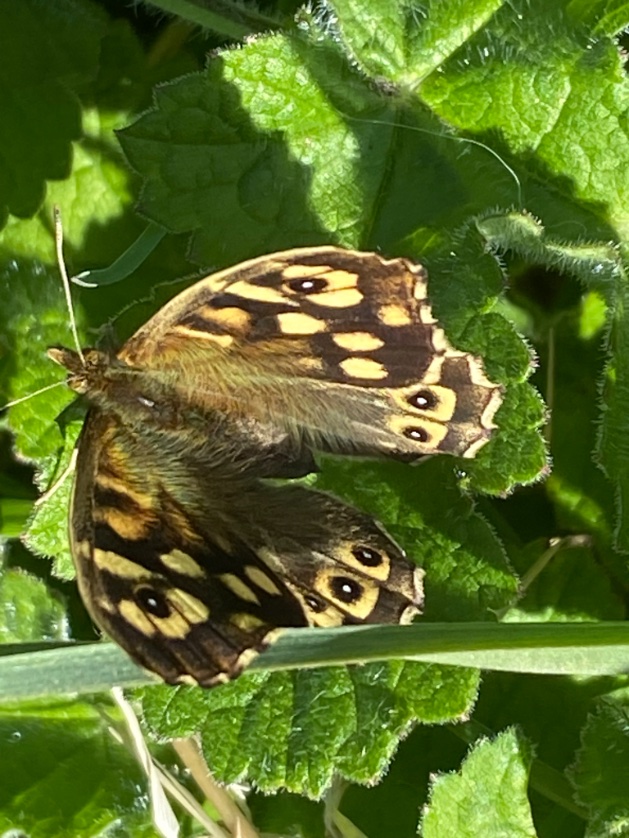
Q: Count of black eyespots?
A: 7